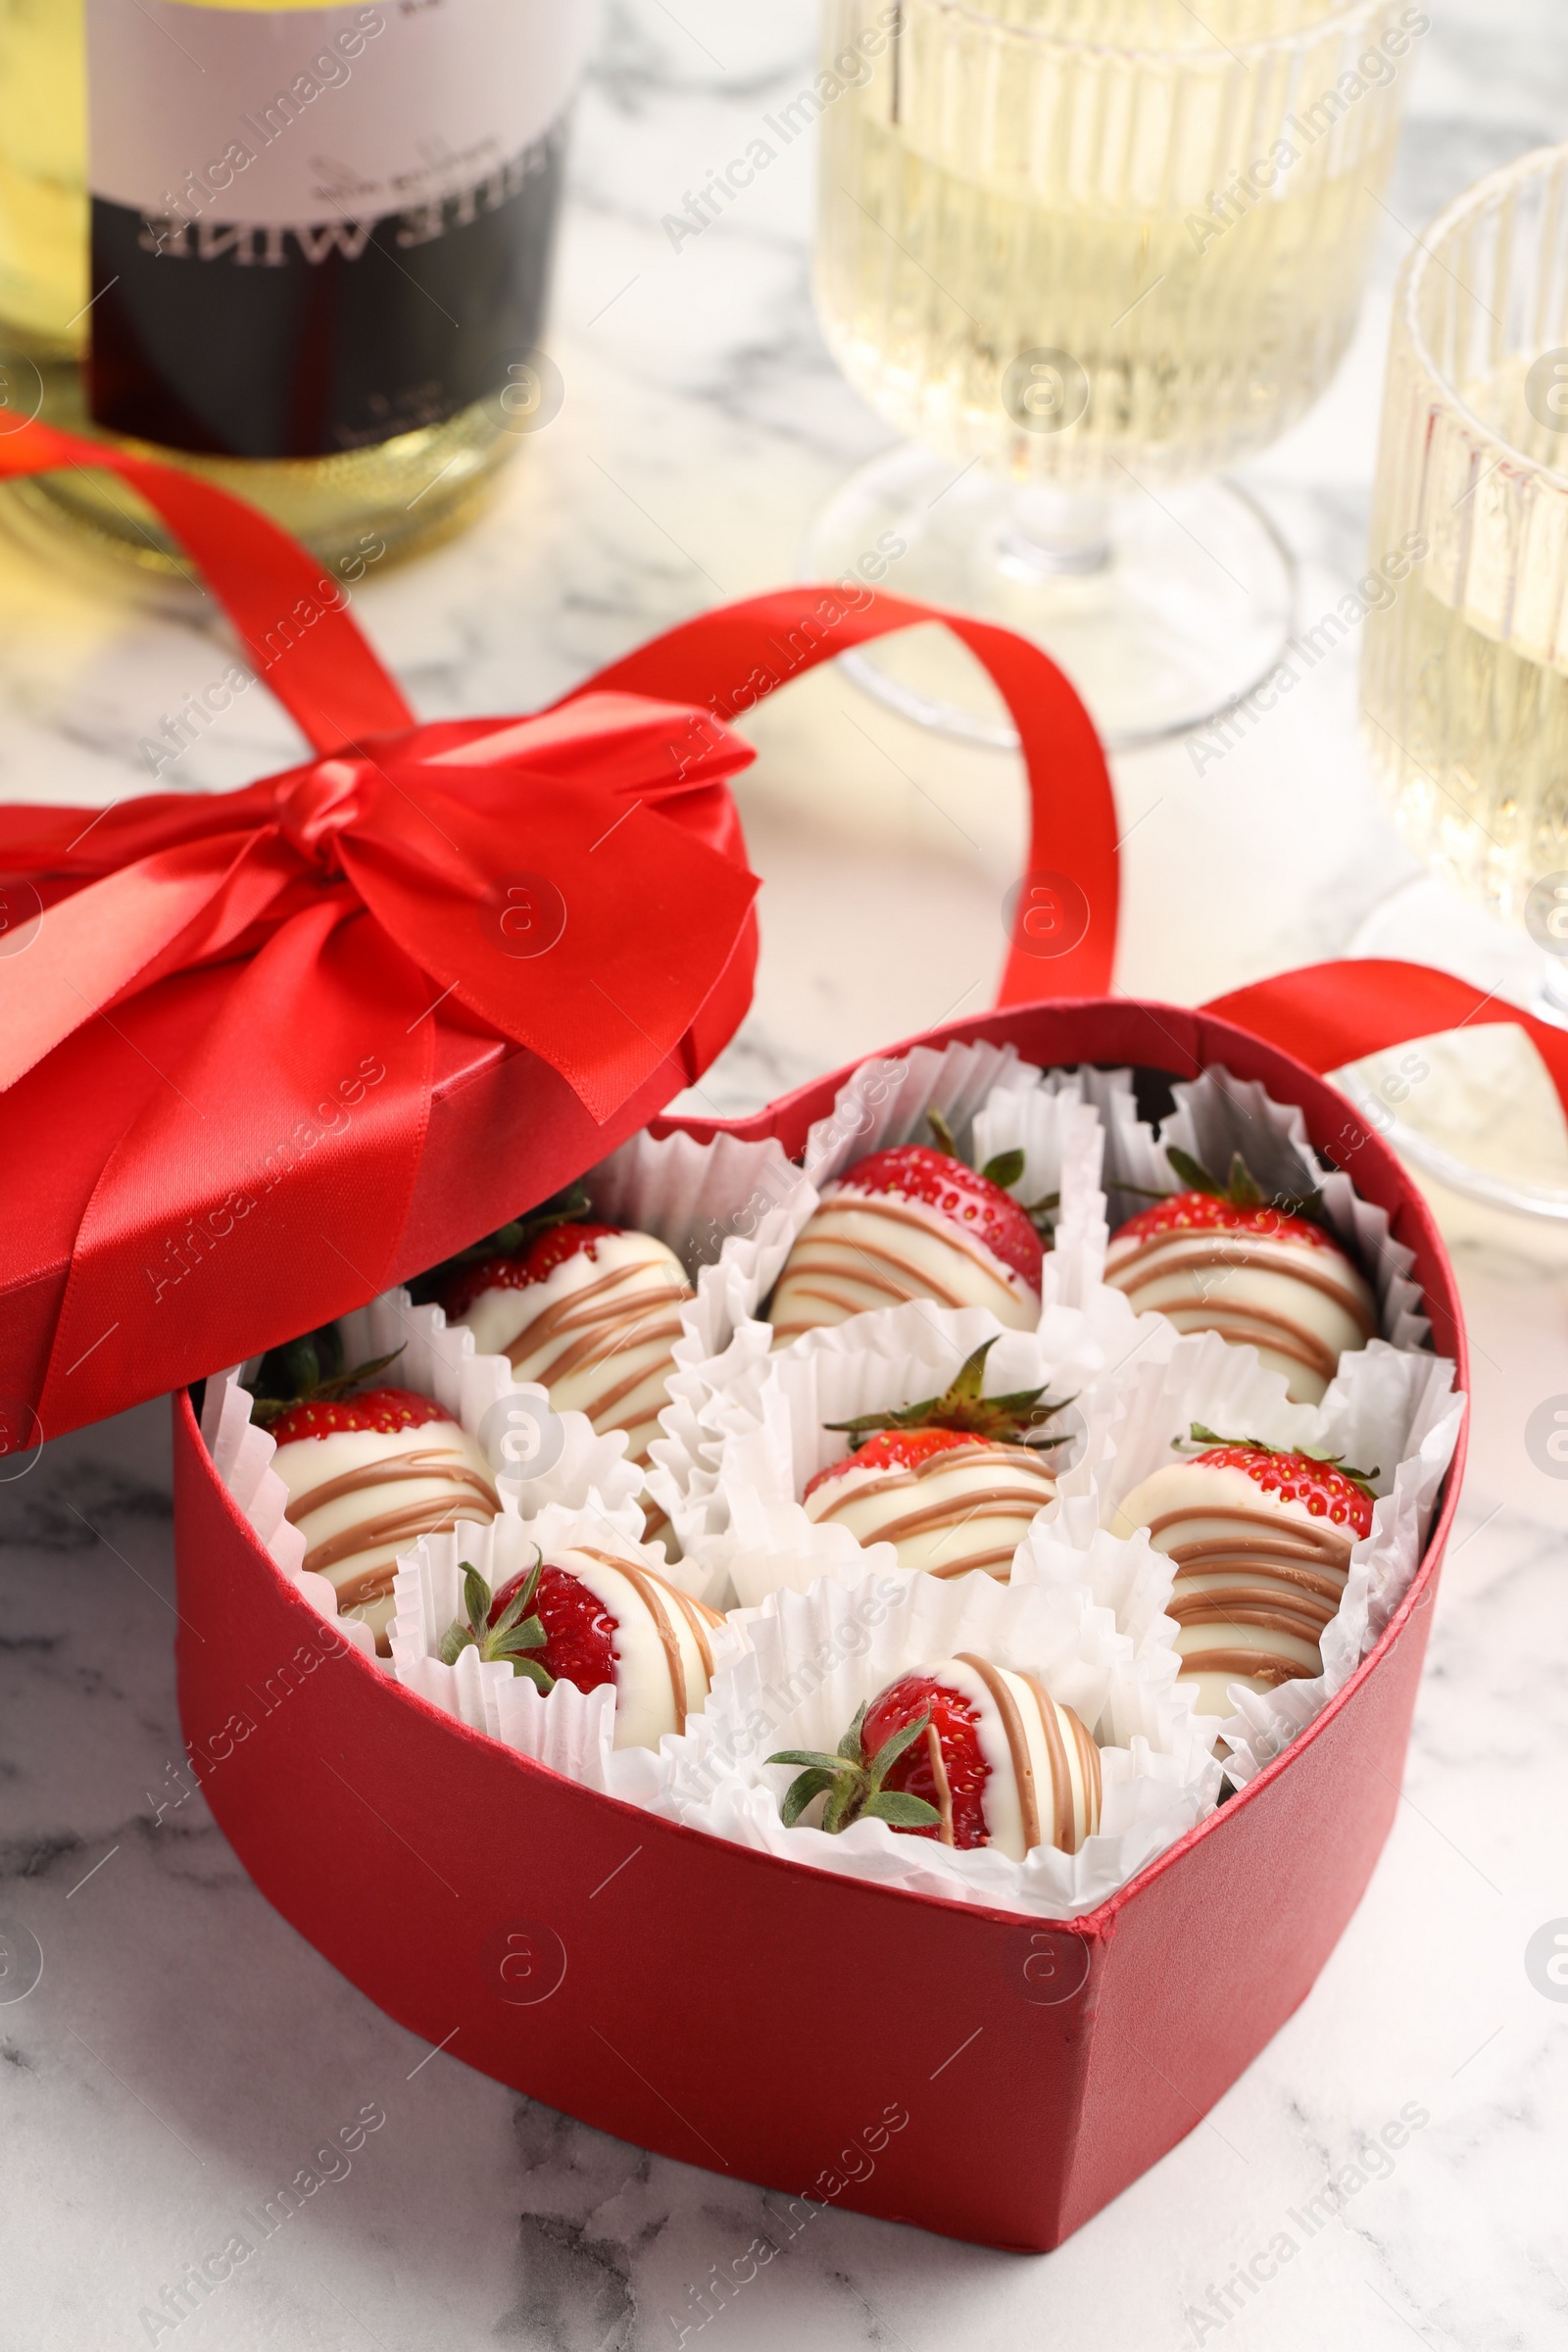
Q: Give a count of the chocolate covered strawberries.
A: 8